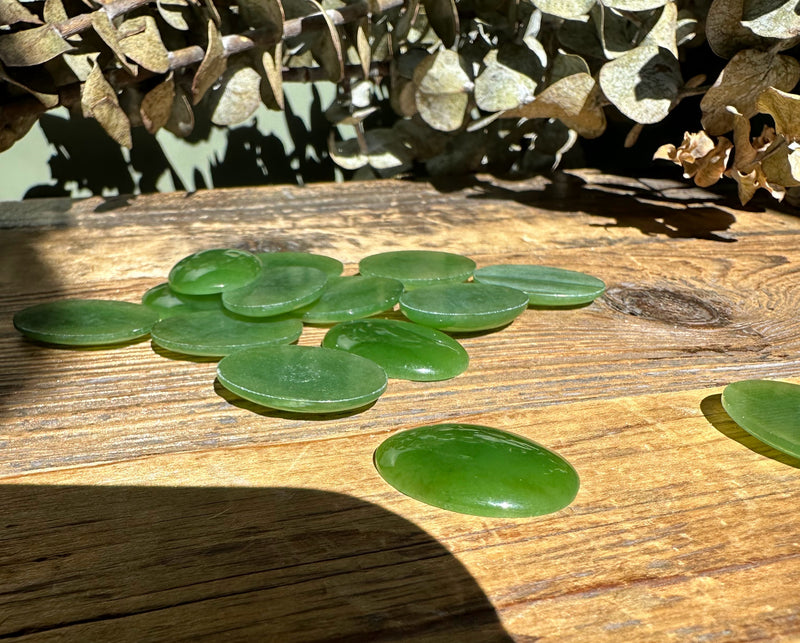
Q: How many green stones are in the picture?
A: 14